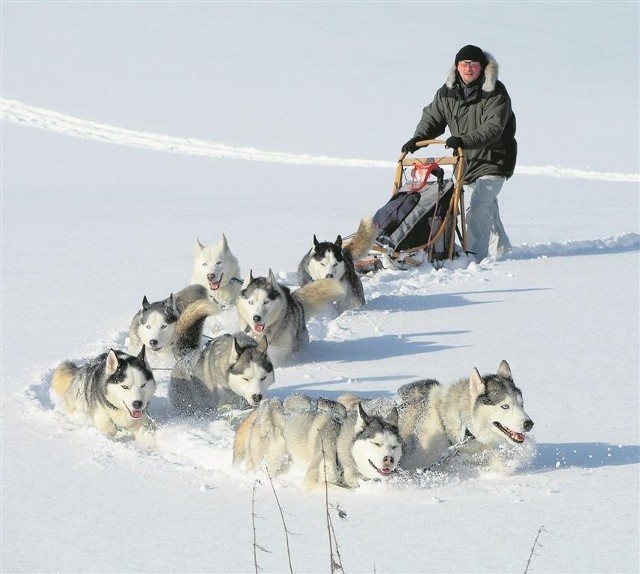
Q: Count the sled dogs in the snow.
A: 8